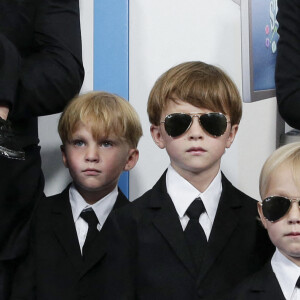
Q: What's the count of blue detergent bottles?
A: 0